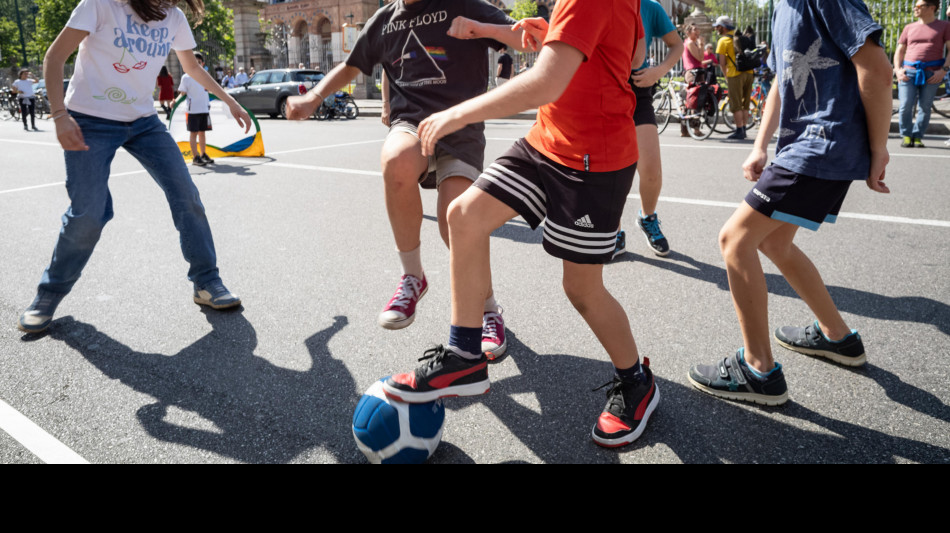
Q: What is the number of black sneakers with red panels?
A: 2